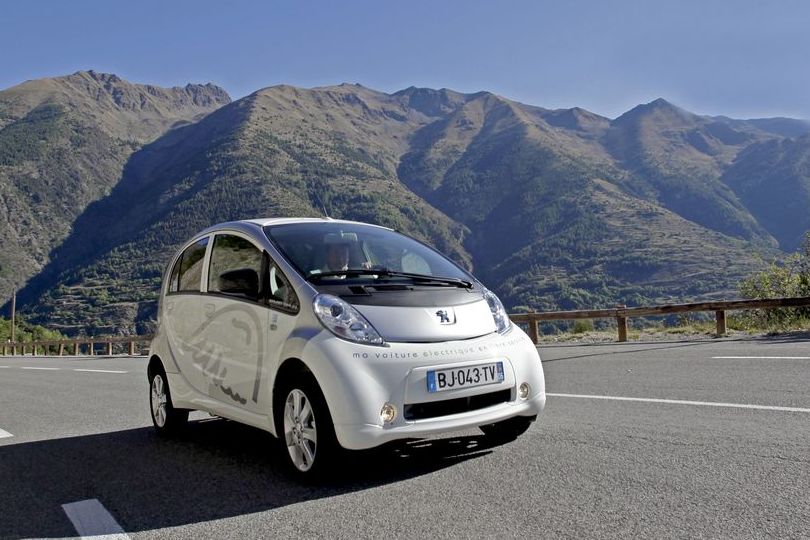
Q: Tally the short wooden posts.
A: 13